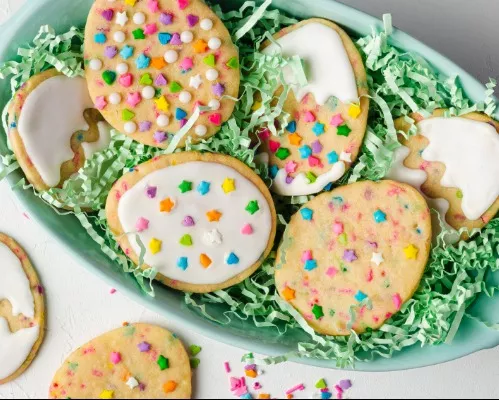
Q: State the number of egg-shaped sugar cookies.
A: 8